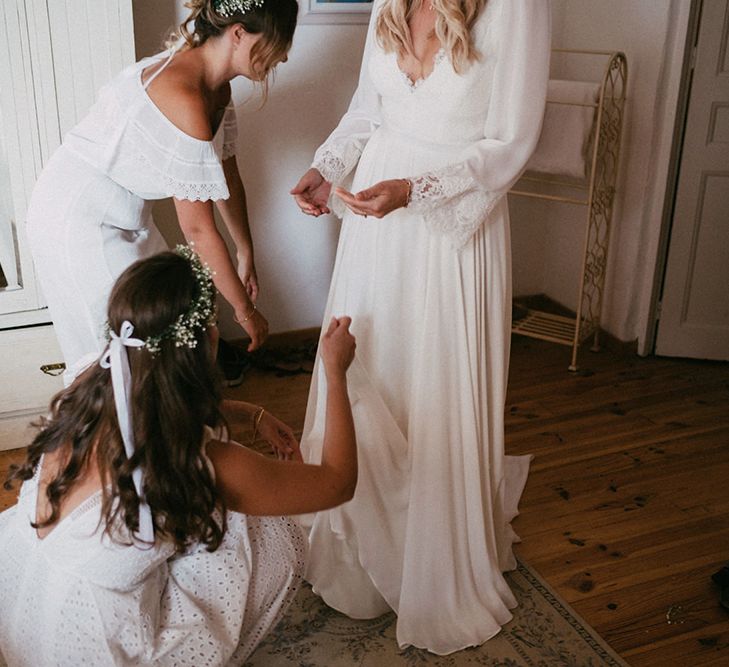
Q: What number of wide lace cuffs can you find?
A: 2